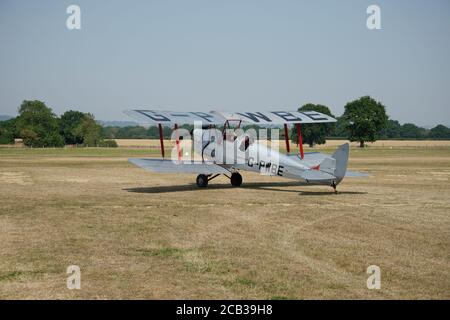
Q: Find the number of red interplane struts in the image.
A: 4